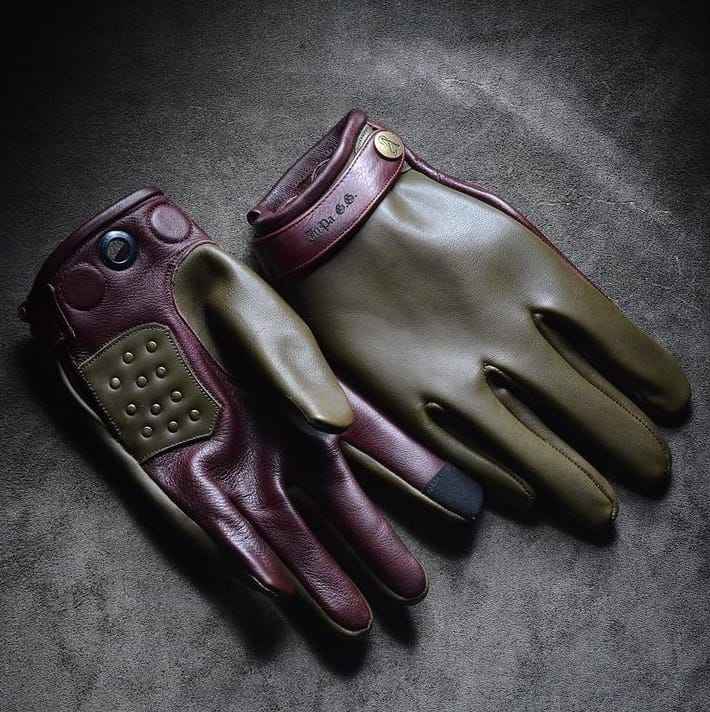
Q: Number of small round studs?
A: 11